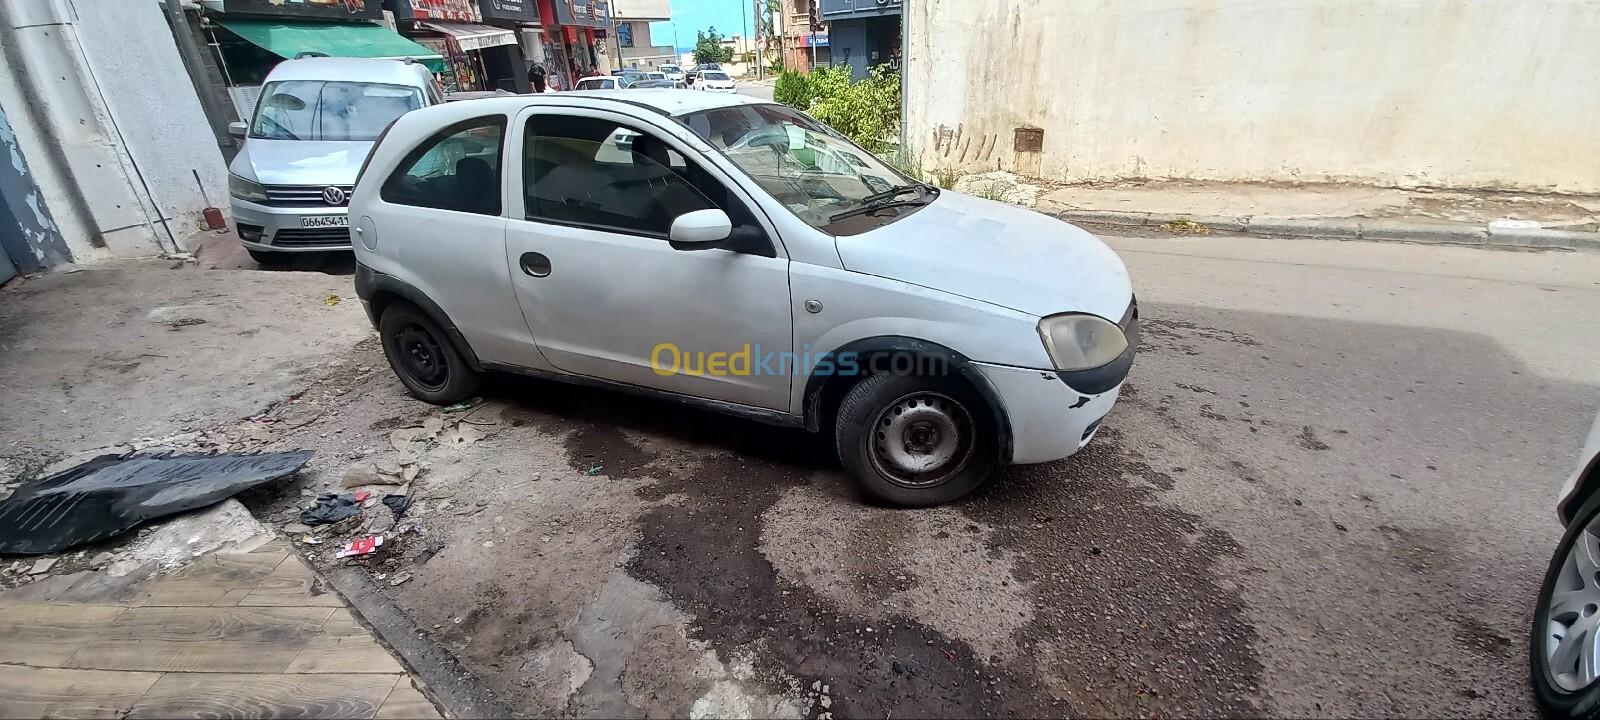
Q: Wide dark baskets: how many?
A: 0